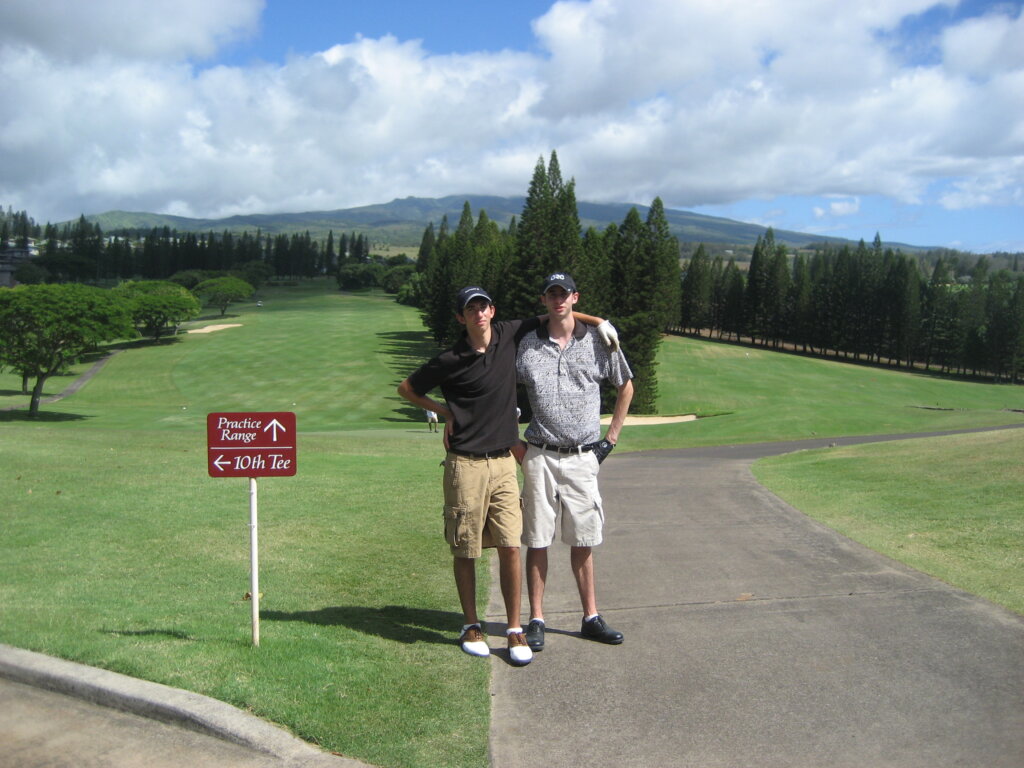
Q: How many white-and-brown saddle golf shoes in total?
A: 2